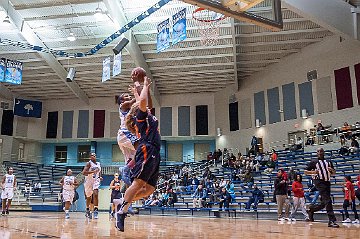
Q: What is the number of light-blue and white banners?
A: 6